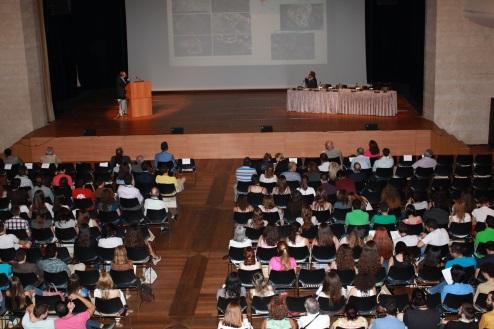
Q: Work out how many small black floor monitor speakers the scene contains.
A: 4